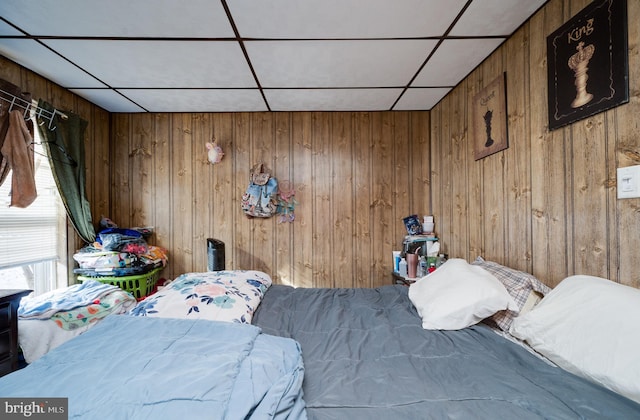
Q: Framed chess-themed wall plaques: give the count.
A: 2